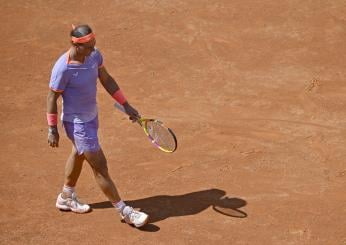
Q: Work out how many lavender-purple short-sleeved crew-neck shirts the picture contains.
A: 1